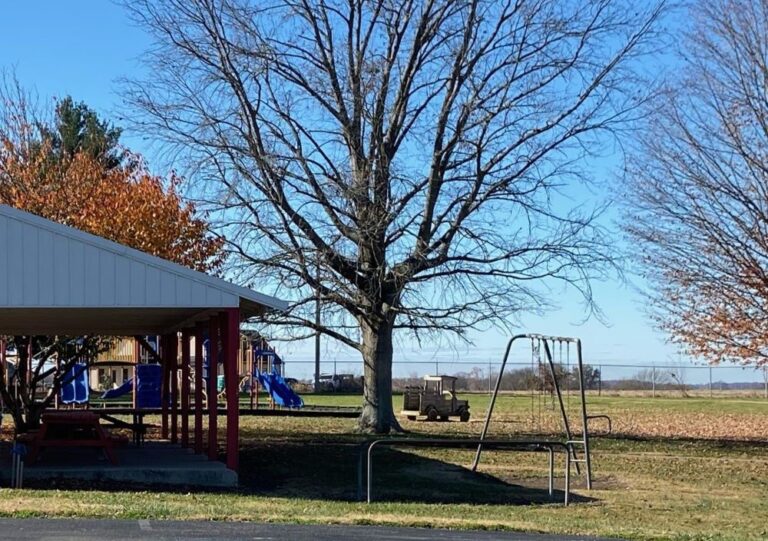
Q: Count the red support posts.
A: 6